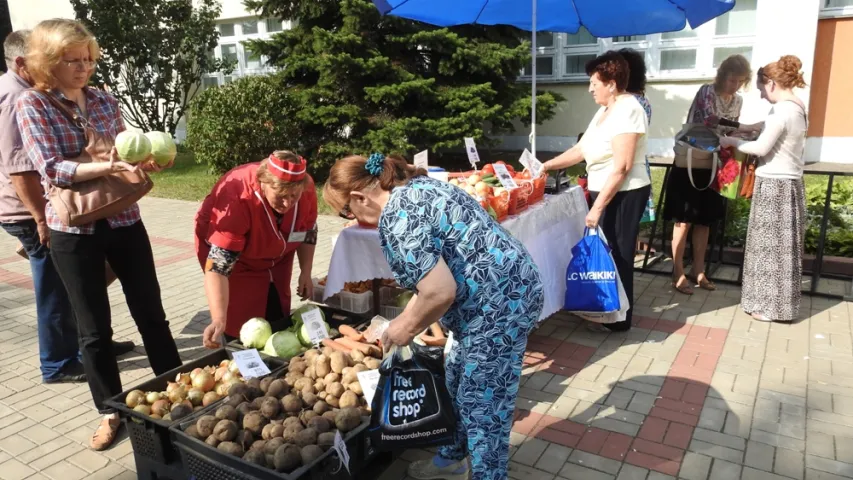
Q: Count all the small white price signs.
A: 8